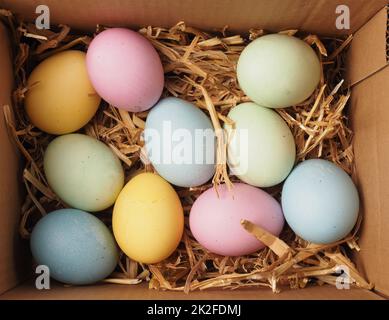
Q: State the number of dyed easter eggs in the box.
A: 10